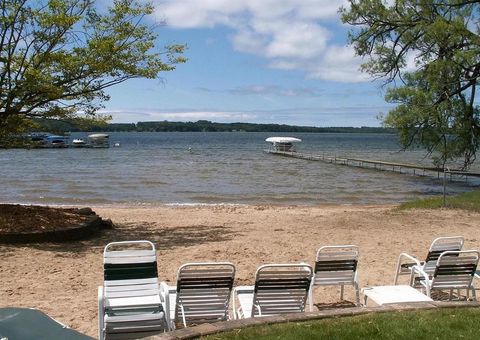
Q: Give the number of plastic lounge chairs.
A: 6